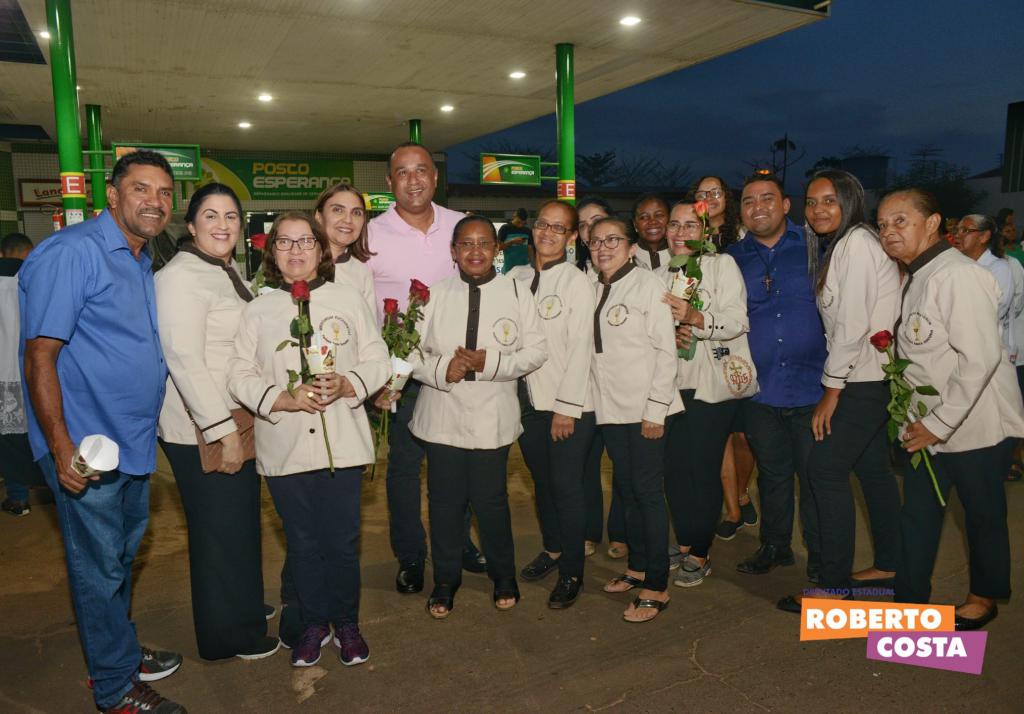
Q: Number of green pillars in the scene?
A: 4